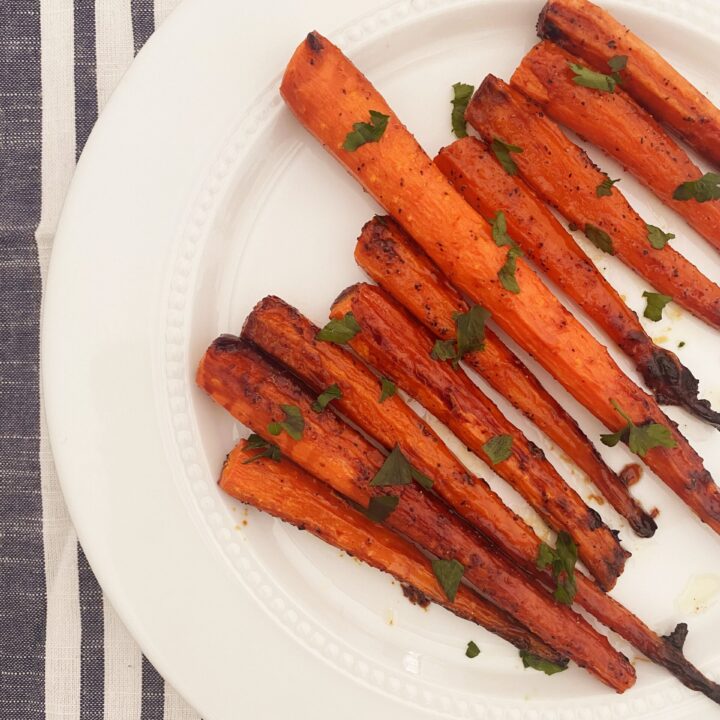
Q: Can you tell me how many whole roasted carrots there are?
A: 10